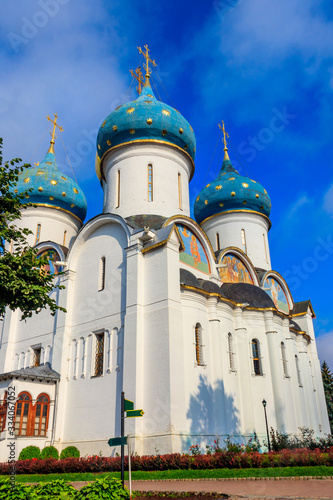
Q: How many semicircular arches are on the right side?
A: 3